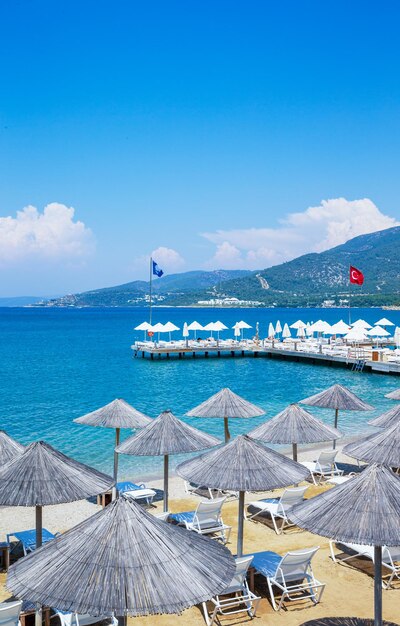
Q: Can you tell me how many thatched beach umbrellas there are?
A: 13